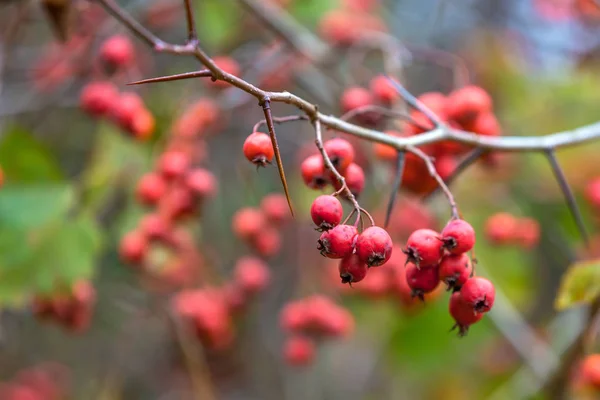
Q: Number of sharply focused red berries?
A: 11